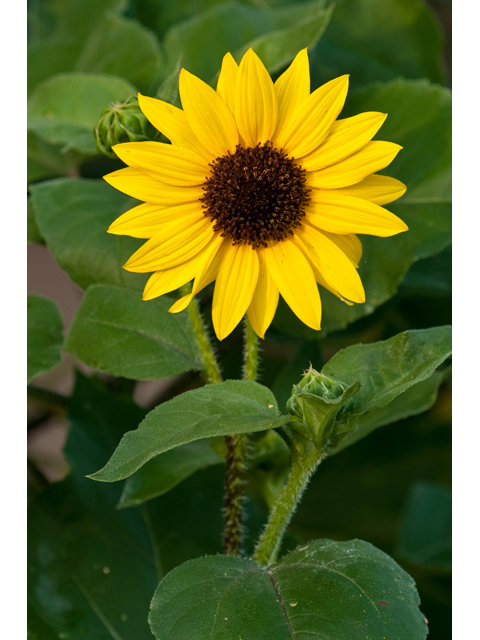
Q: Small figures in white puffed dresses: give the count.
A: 0